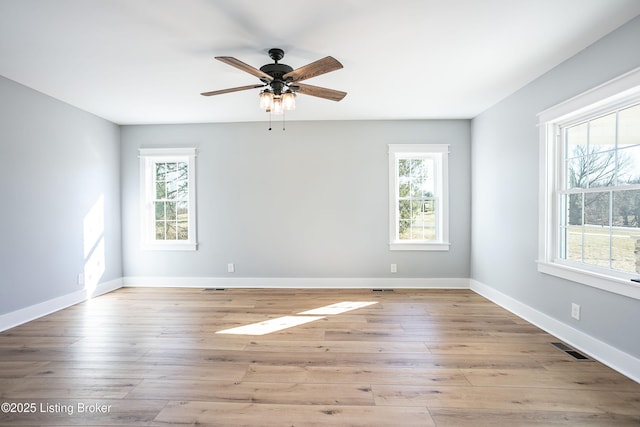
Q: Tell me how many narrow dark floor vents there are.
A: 3